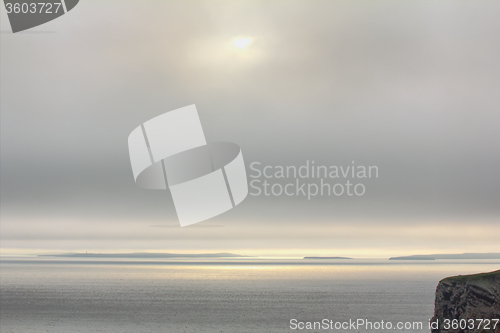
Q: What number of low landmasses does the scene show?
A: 3